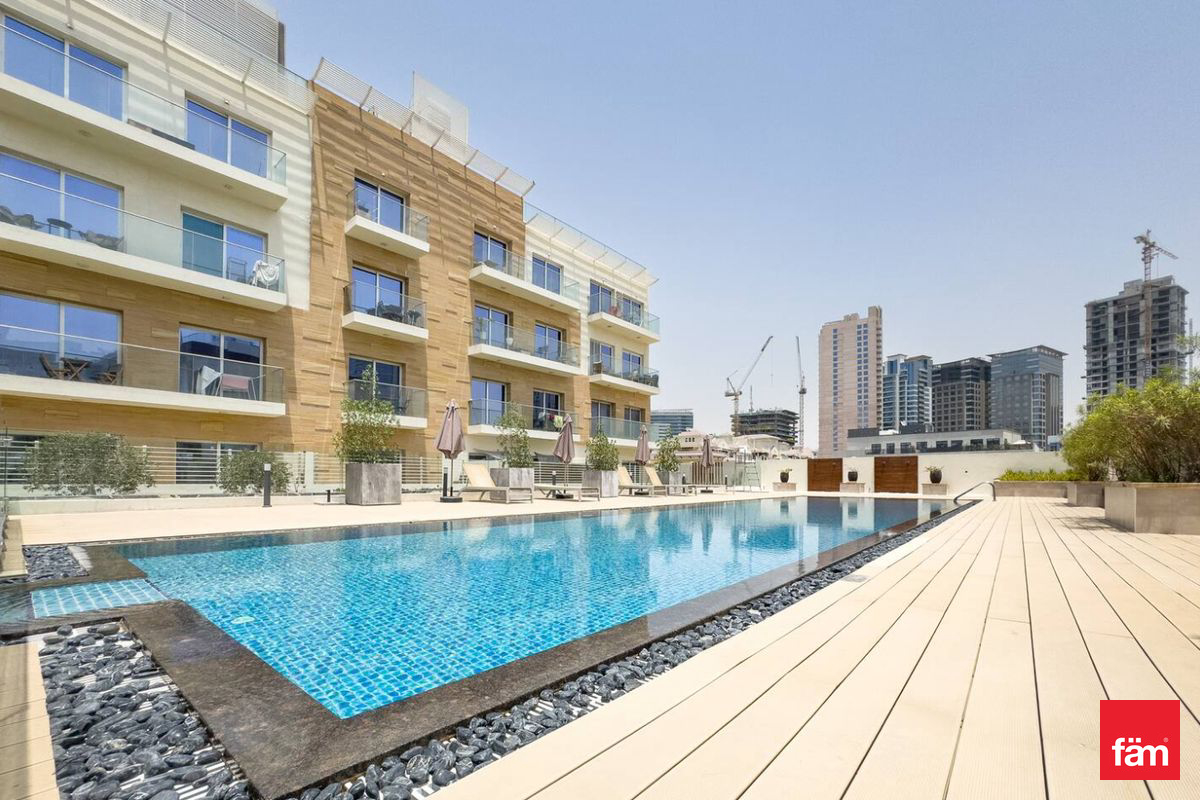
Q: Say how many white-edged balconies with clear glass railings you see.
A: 12